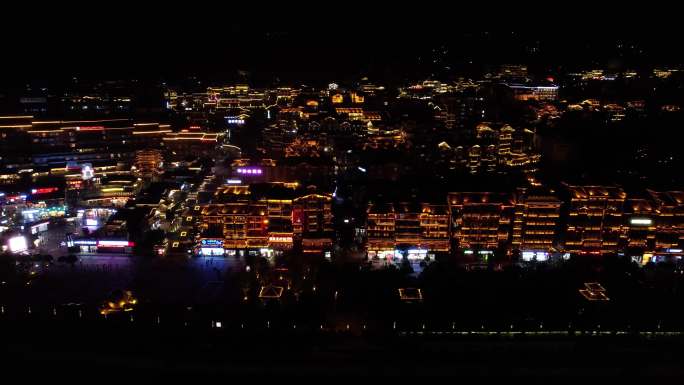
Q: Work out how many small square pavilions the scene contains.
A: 3